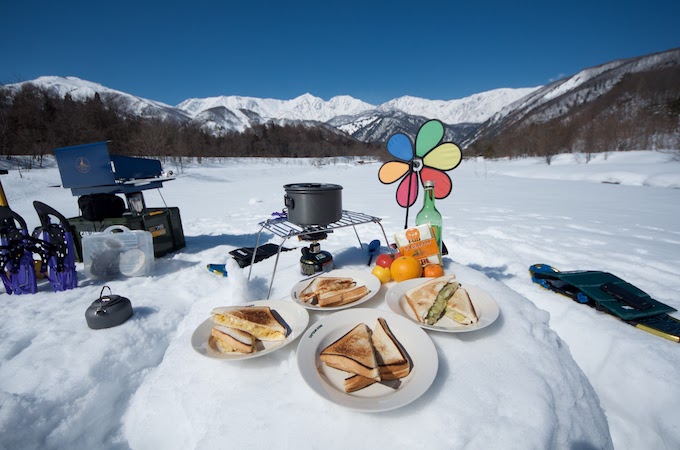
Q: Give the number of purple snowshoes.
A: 2